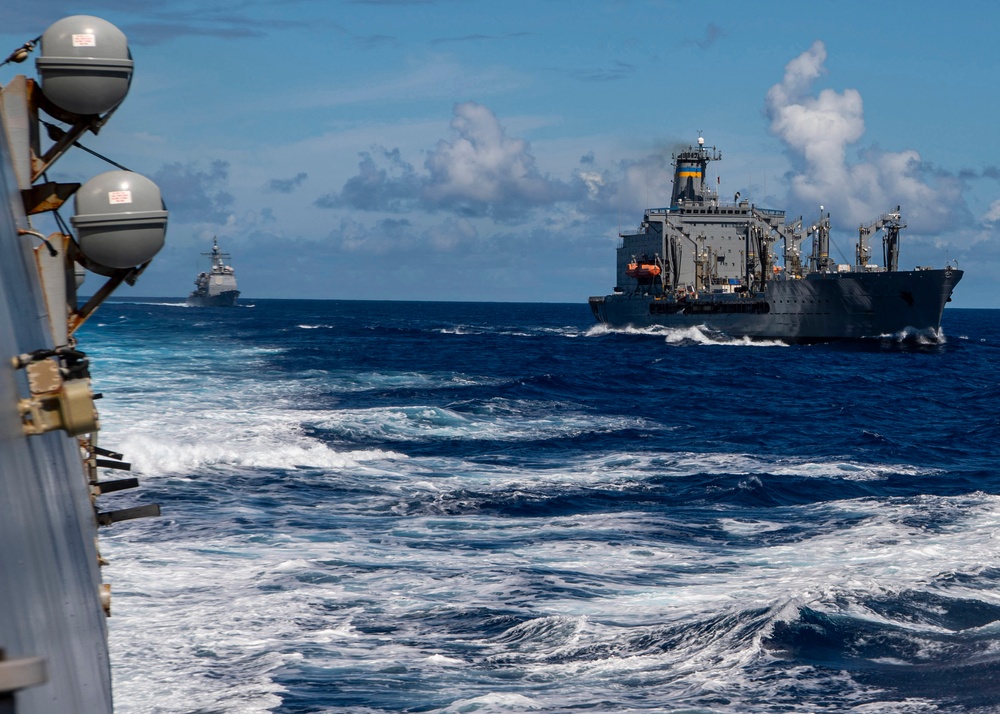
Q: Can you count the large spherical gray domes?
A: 2